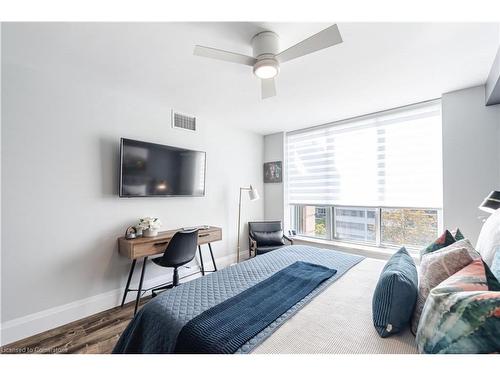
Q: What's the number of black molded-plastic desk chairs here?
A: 1